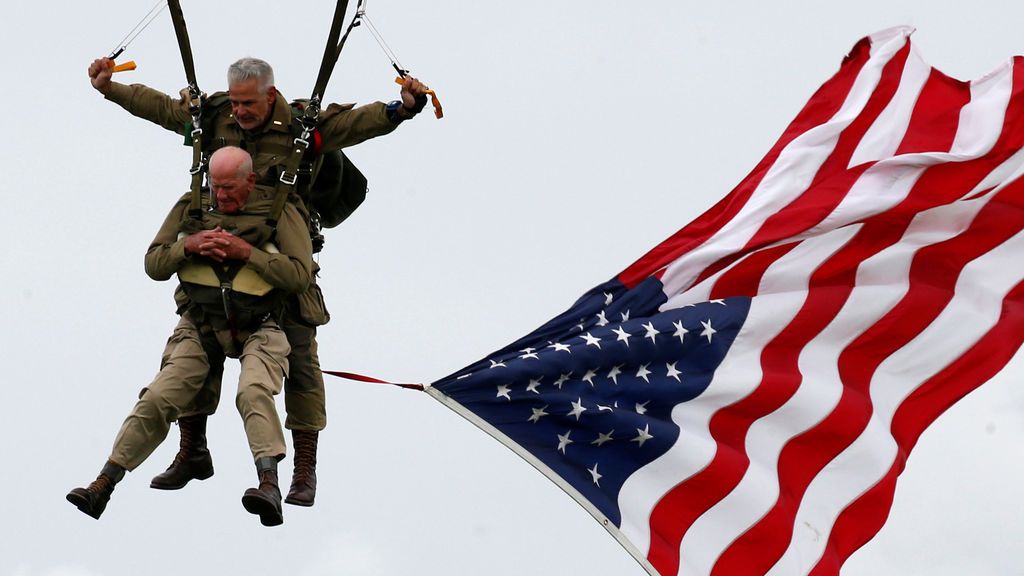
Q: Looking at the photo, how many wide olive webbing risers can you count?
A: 2